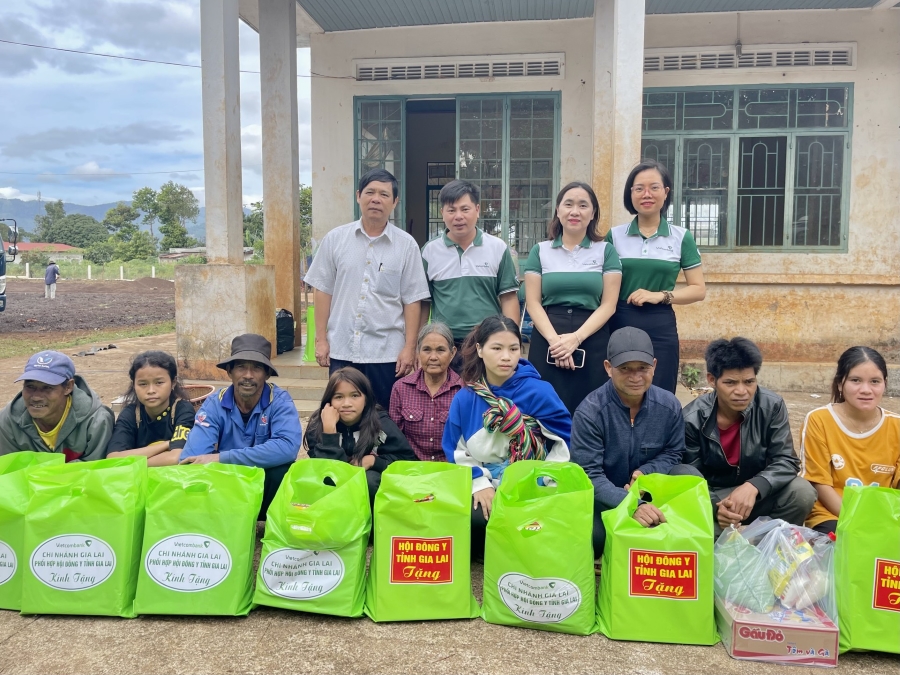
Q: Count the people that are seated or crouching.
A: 9